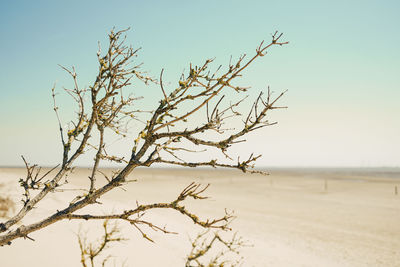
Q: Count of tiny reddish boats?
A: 0